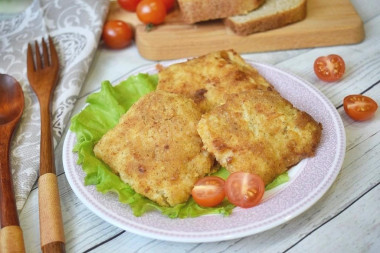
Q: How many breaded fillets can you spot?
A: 3